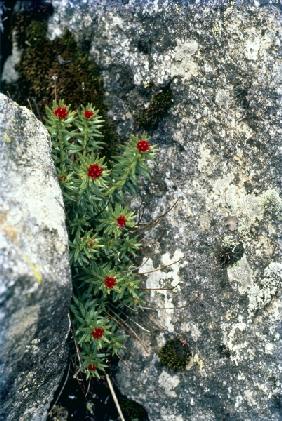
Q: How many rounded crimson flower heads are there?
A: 8